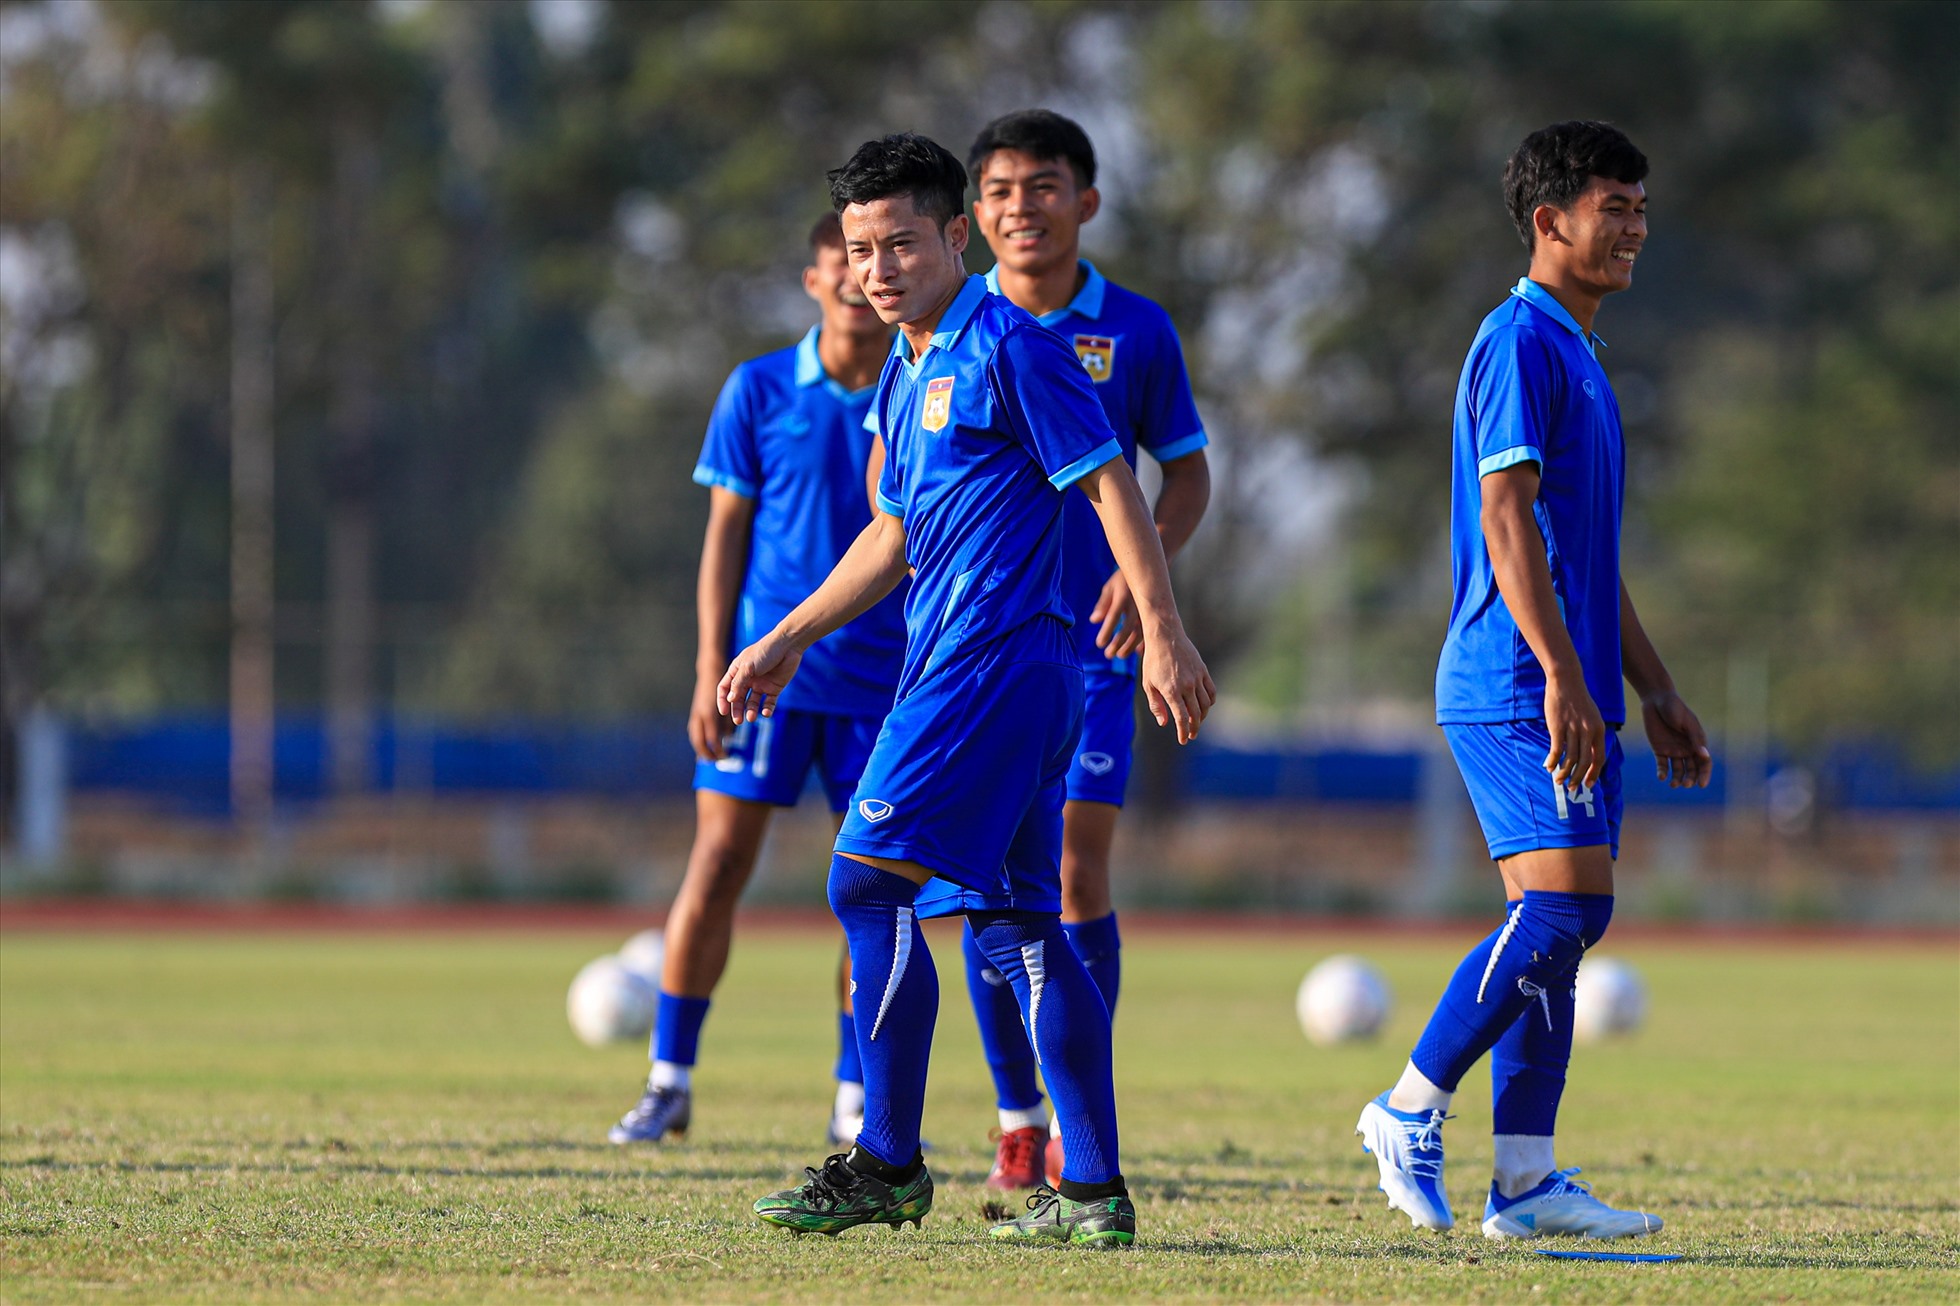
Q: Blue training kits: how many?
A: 4